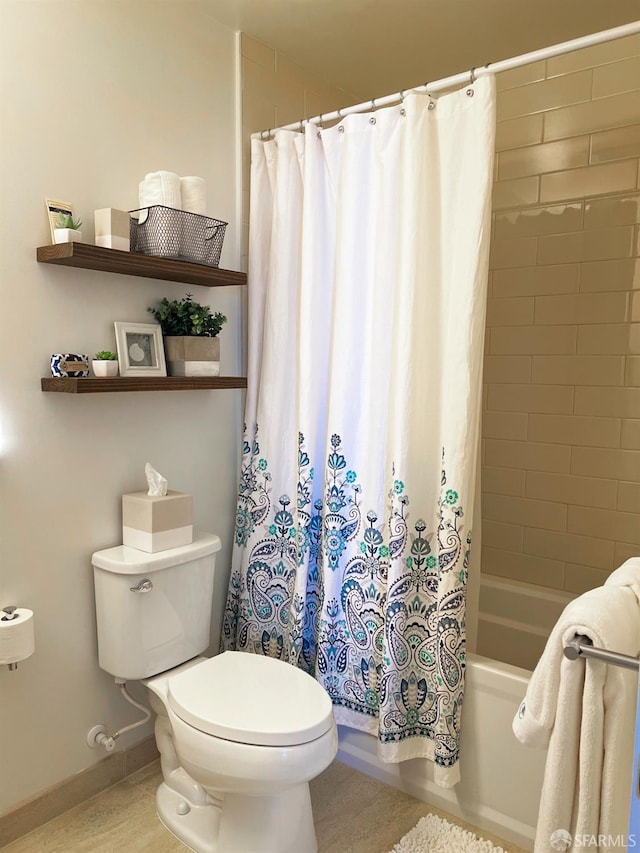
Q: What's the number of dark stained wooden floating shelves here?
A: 2